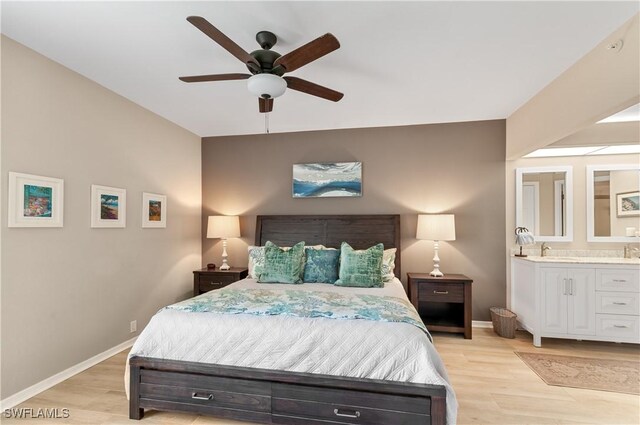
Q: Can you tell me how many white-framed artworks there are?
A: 3